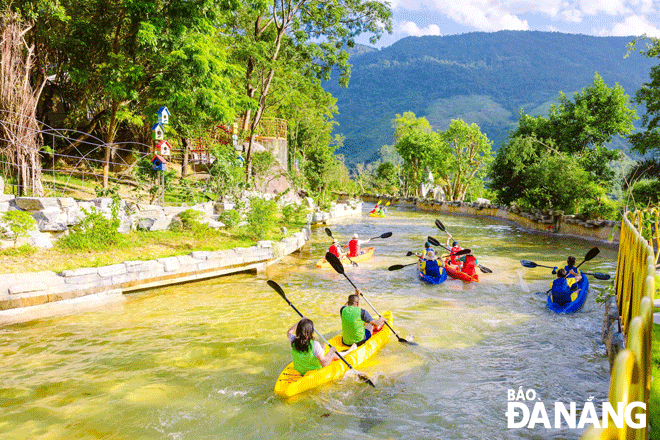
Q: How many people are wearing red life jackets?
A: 4